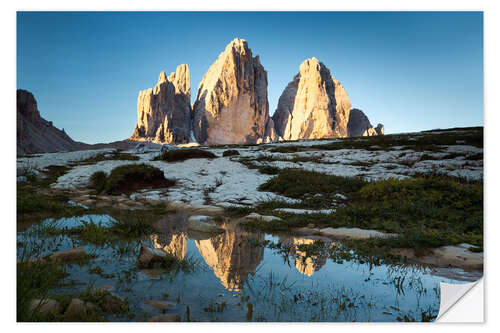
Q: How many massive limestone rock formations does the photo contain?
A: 3